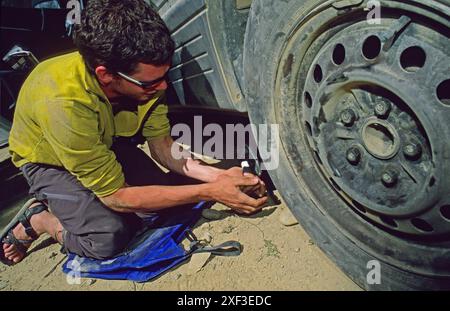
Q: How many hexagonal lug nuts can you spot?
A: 5